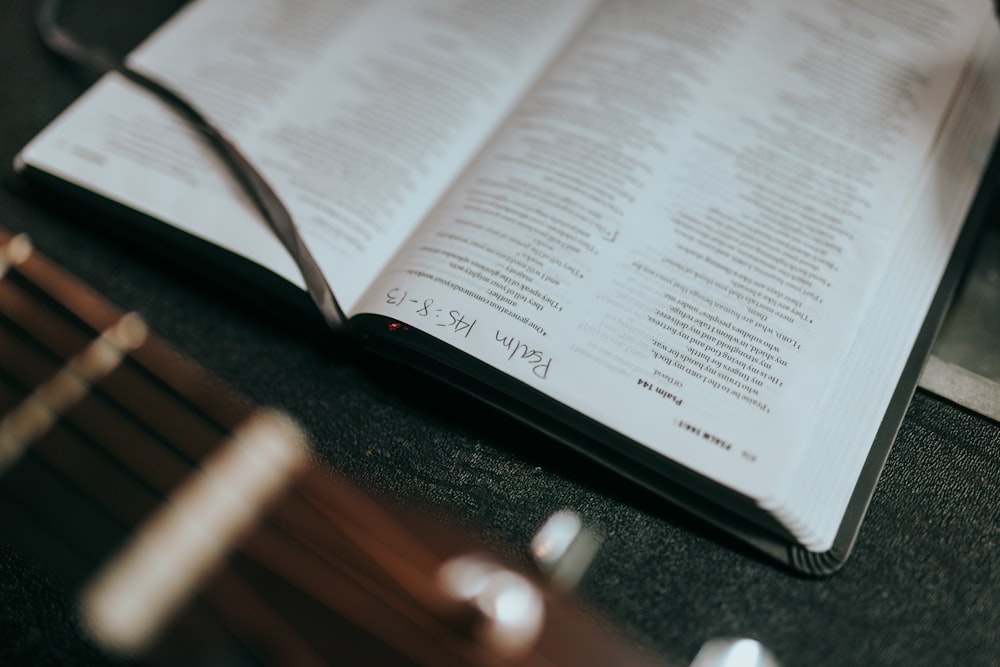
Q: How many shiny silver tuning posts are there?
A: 3